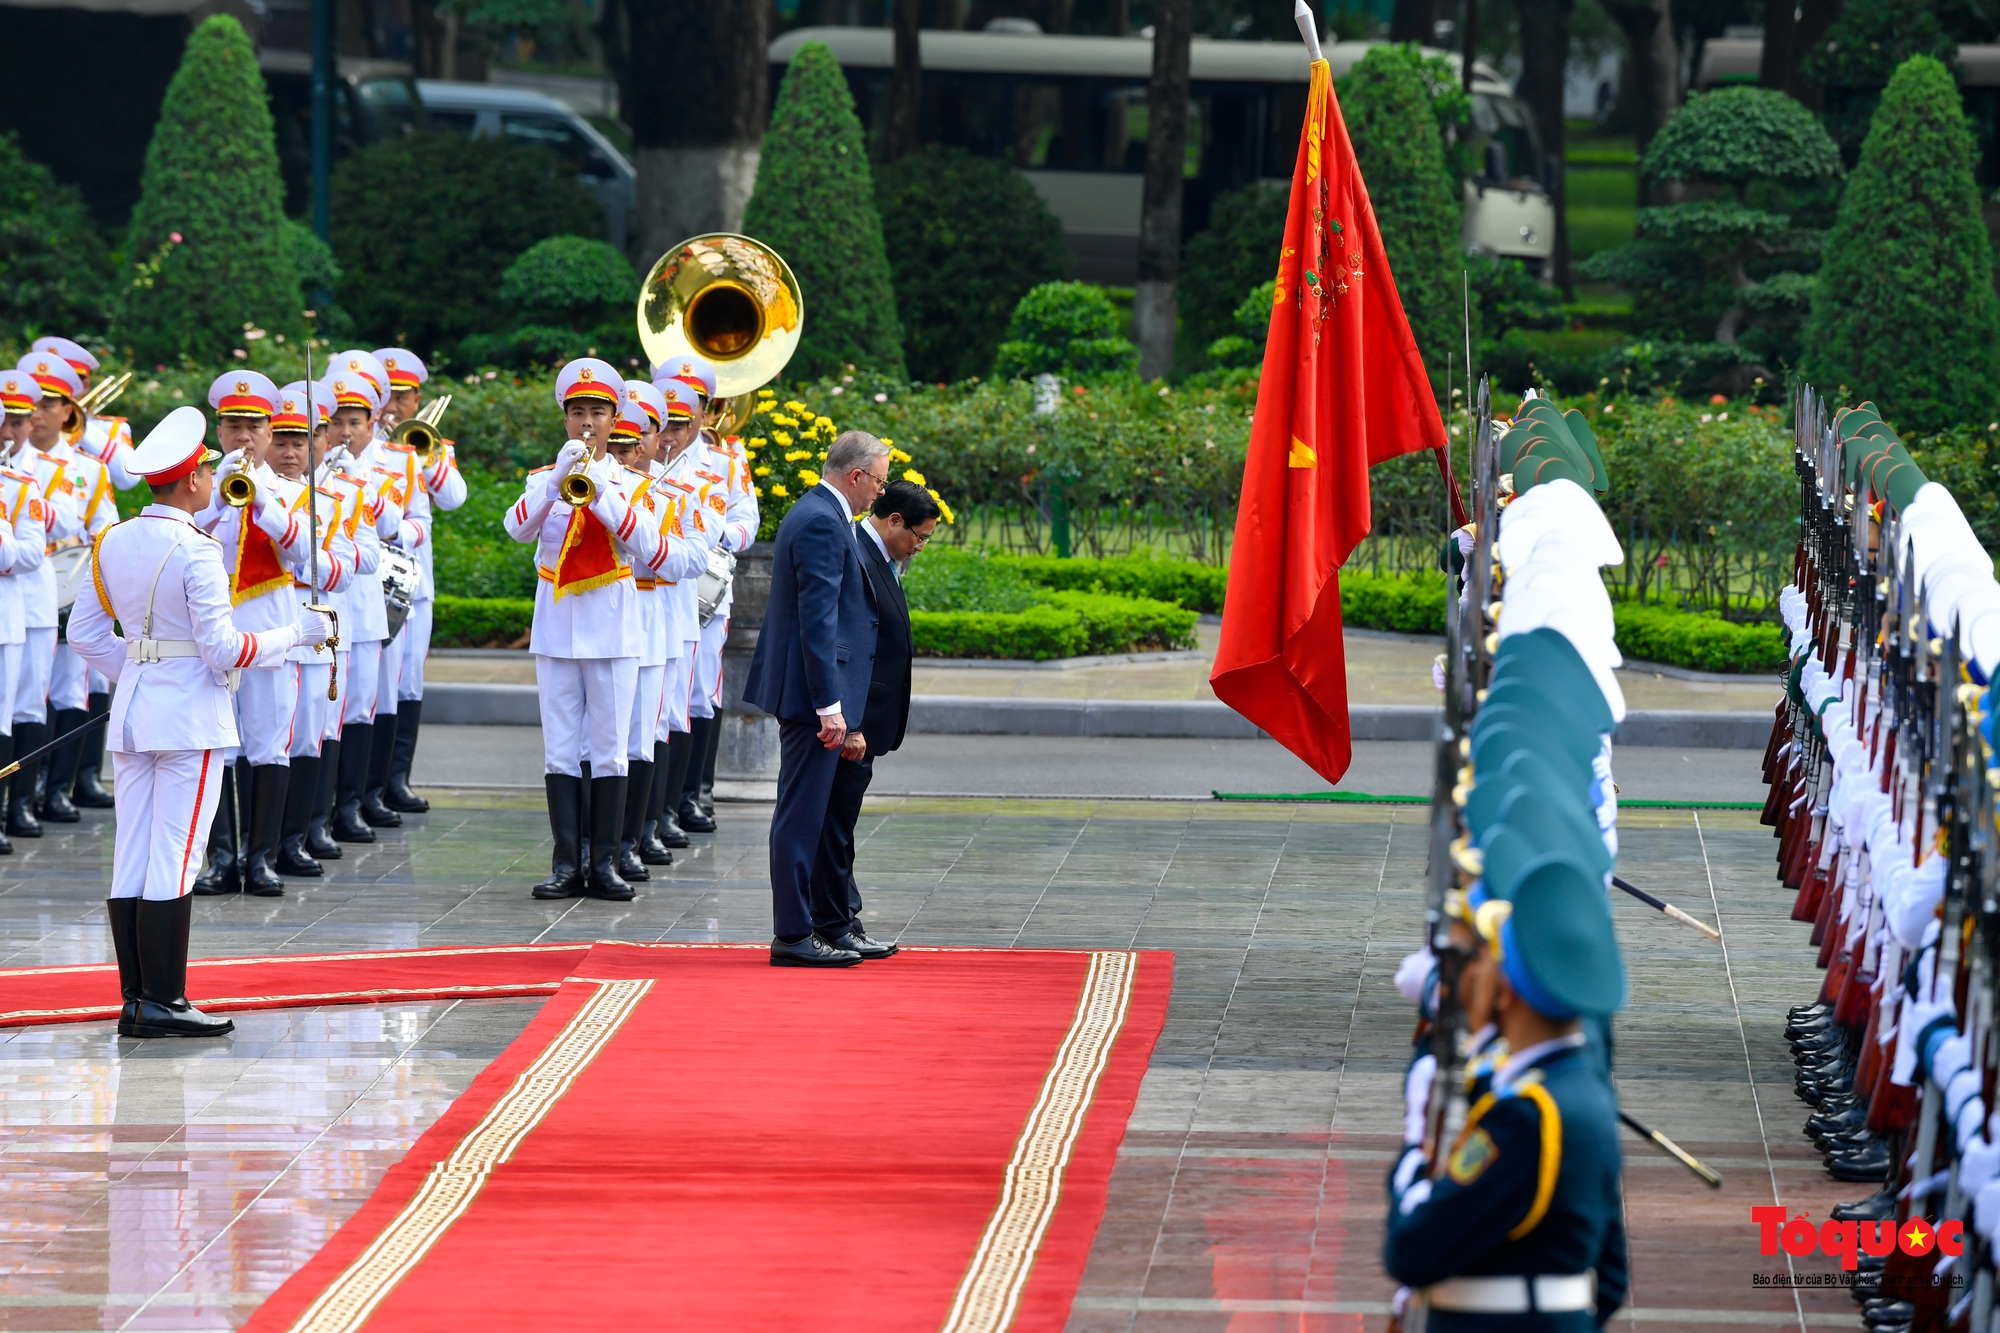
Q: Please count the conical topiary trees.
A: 4